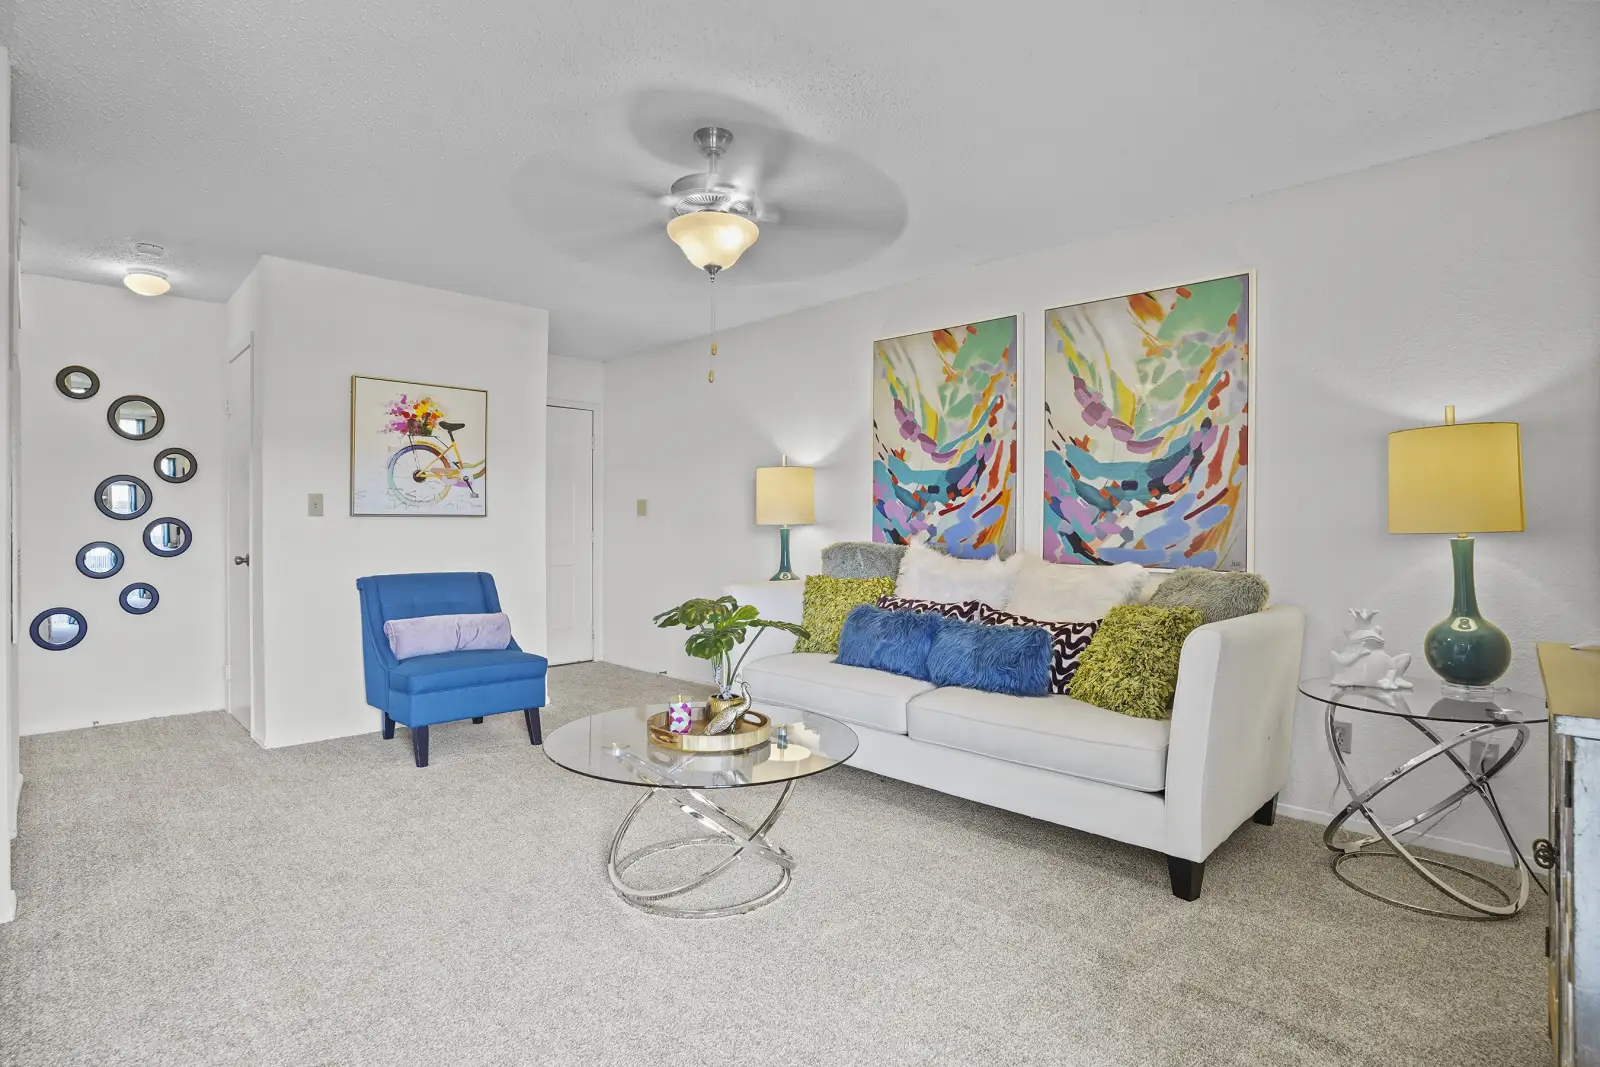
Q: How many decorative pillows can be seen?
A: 11